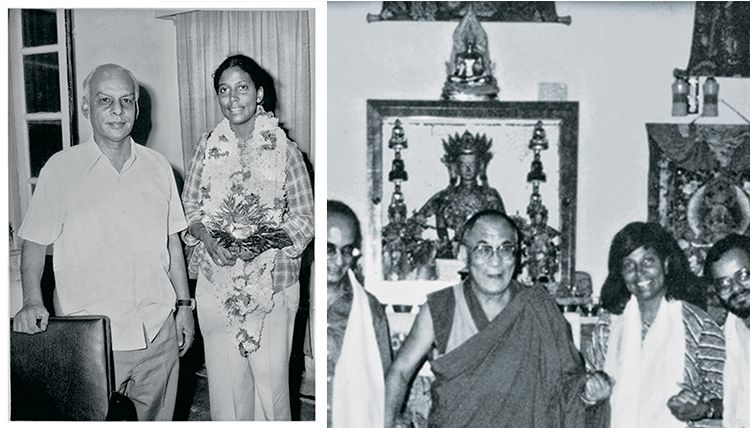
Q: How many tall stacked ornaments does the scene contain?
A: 2